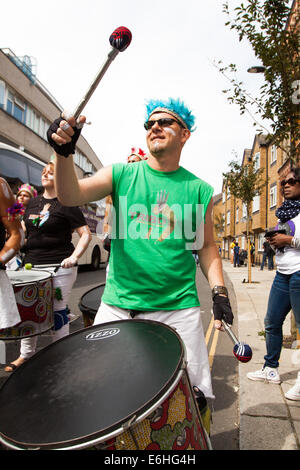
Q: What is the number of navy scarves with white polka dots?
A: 1